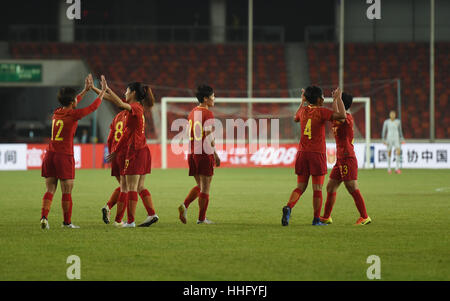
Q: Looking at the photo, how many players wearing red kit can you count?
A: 6